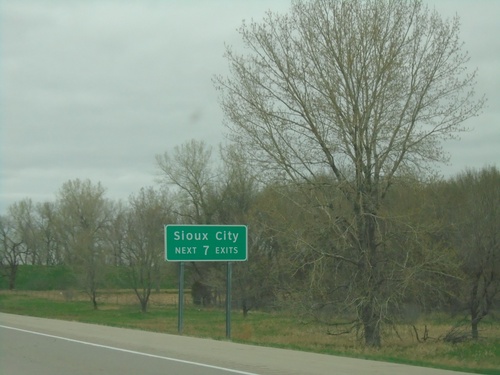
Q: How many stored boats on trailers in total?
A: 0